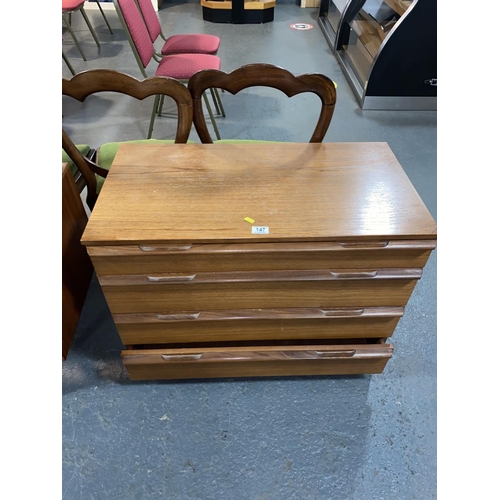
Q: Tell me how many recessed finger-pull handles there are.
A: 8